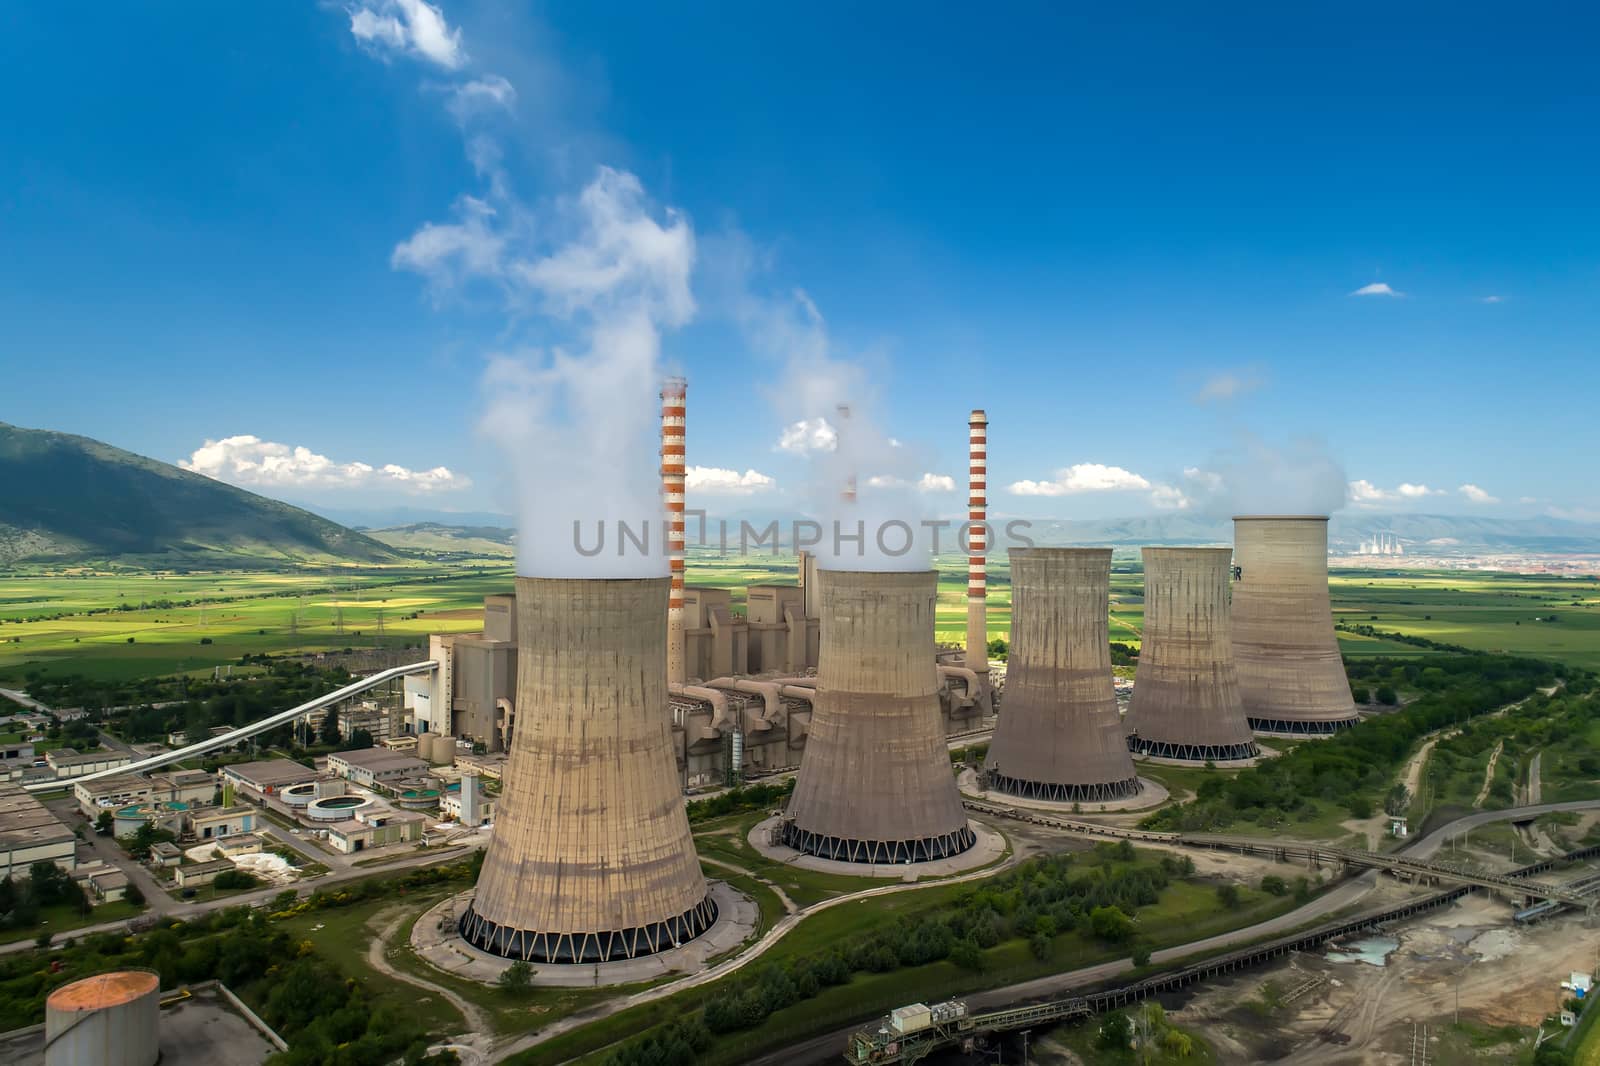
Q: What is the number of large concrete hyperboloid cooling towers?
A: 5